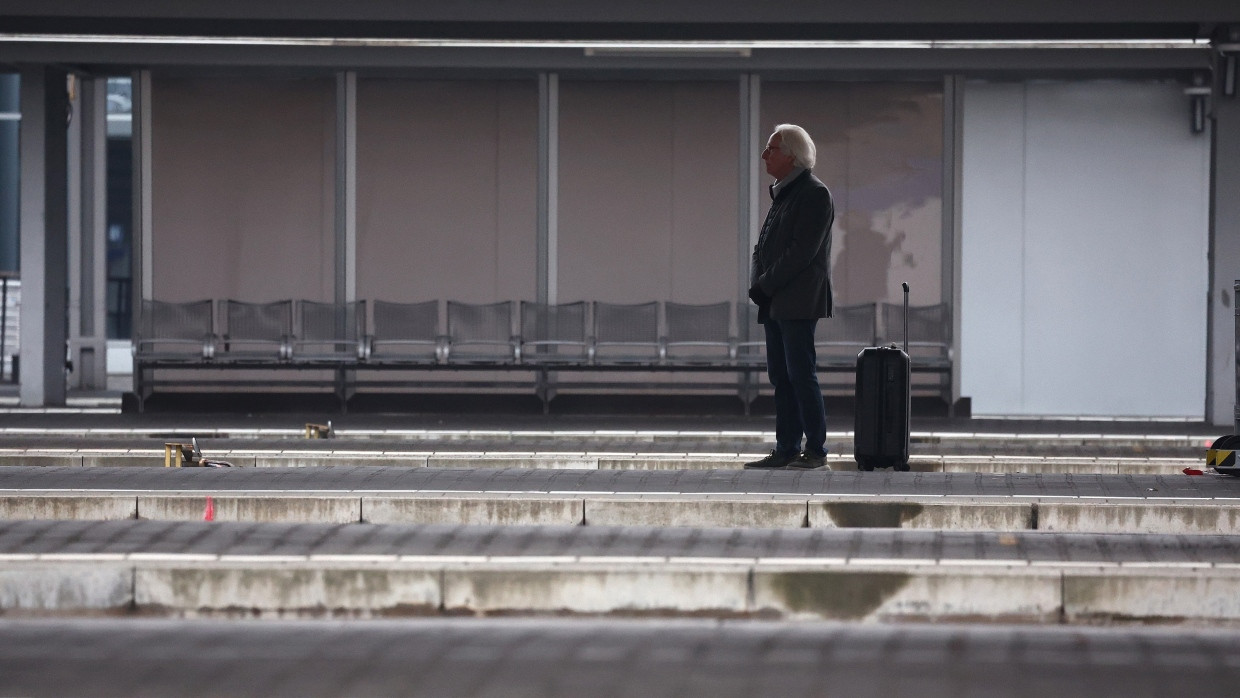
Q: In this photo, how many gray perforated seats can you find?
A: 11